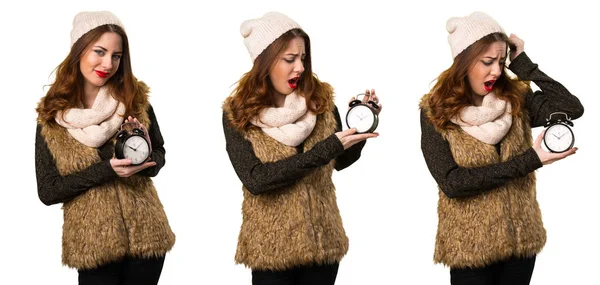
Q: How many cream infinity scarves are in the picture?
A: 3